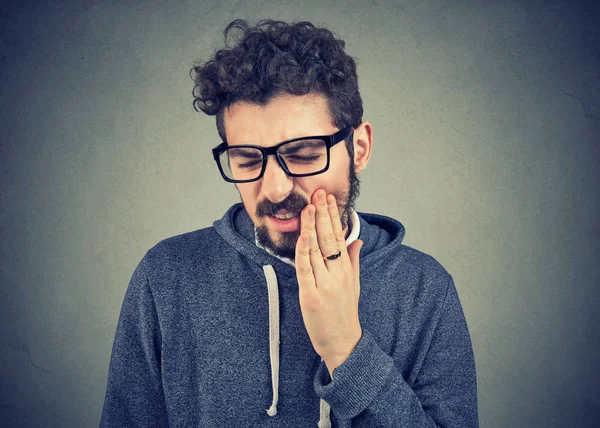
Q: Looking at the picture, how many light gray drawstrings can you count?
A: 2